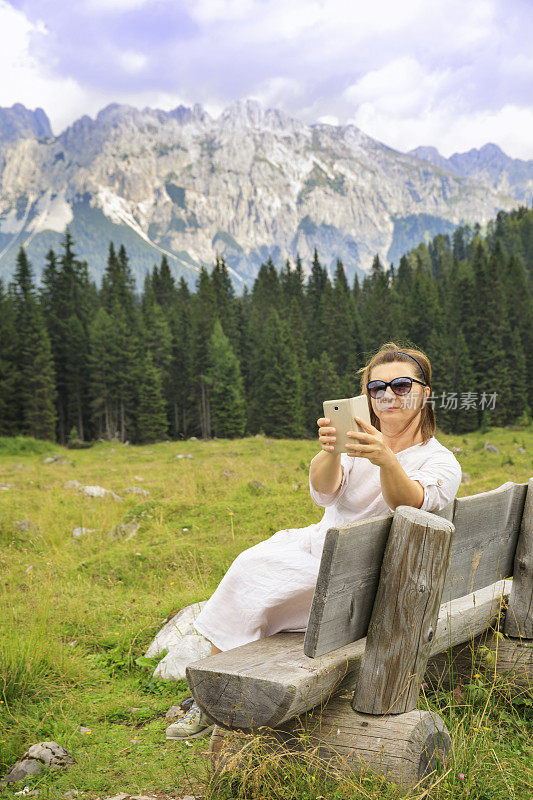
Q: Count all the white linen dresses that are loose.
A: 1